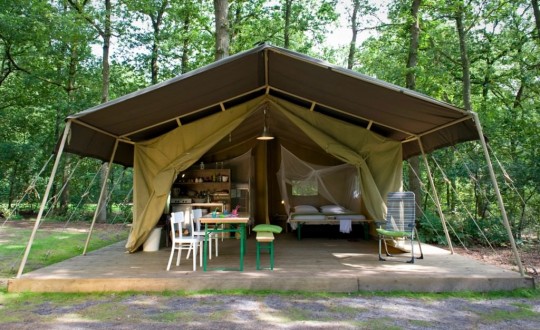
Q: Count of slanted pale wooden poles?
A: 4